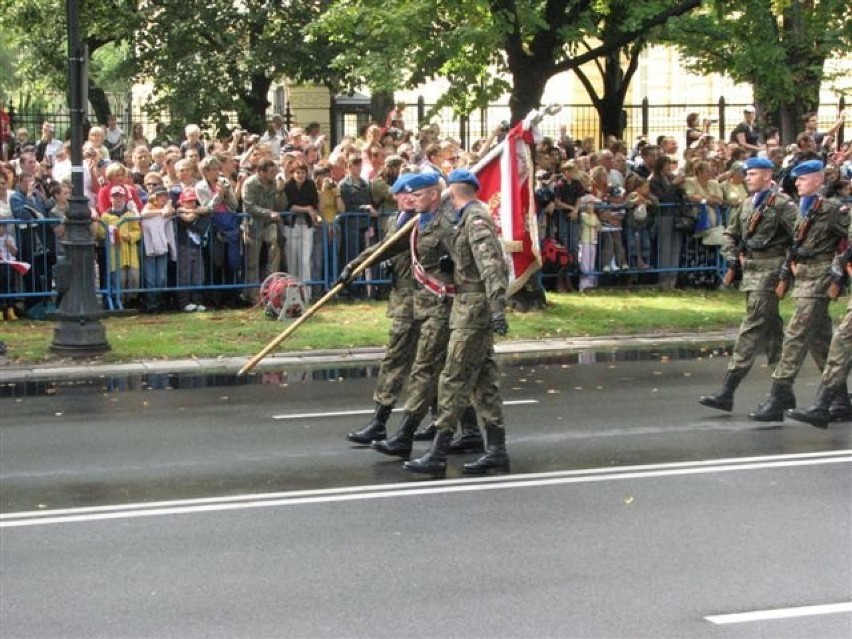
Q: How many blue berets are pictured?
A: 5